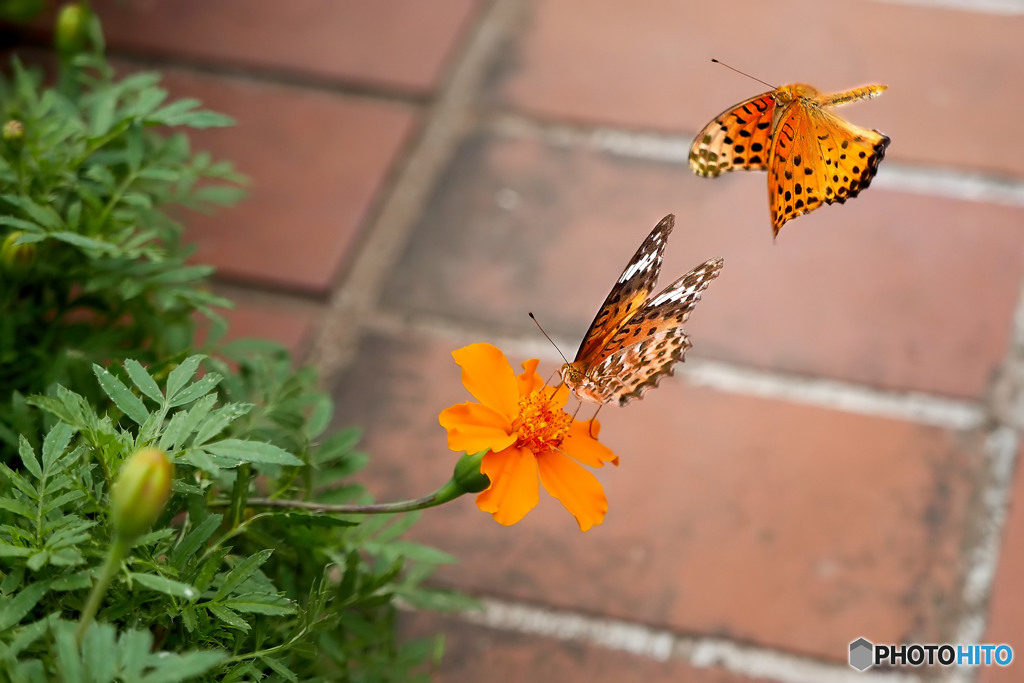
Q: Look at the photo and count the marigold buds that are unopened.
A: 4